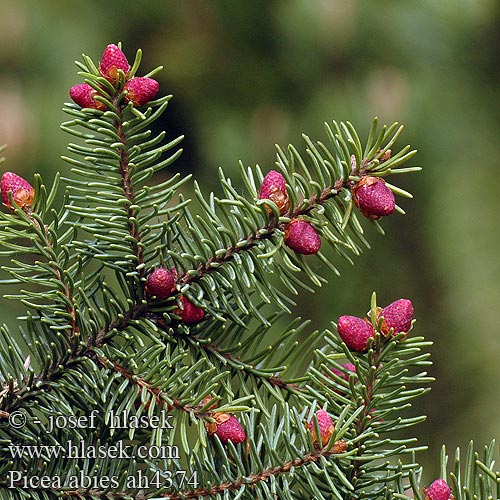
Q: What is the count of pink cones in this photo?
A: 15